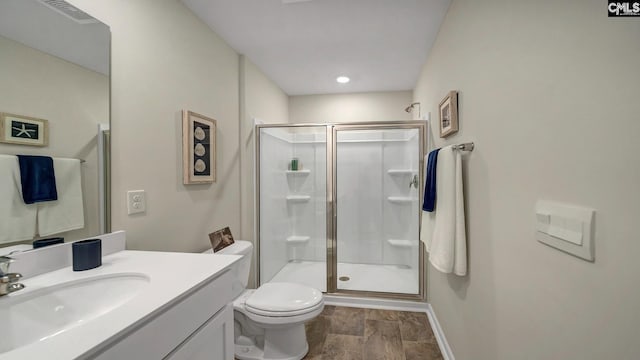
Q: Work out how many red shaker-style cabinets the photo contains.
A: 0